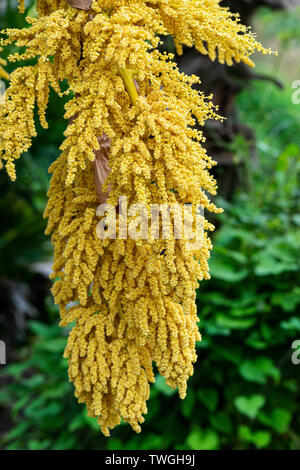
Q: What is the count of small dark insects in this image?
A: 1